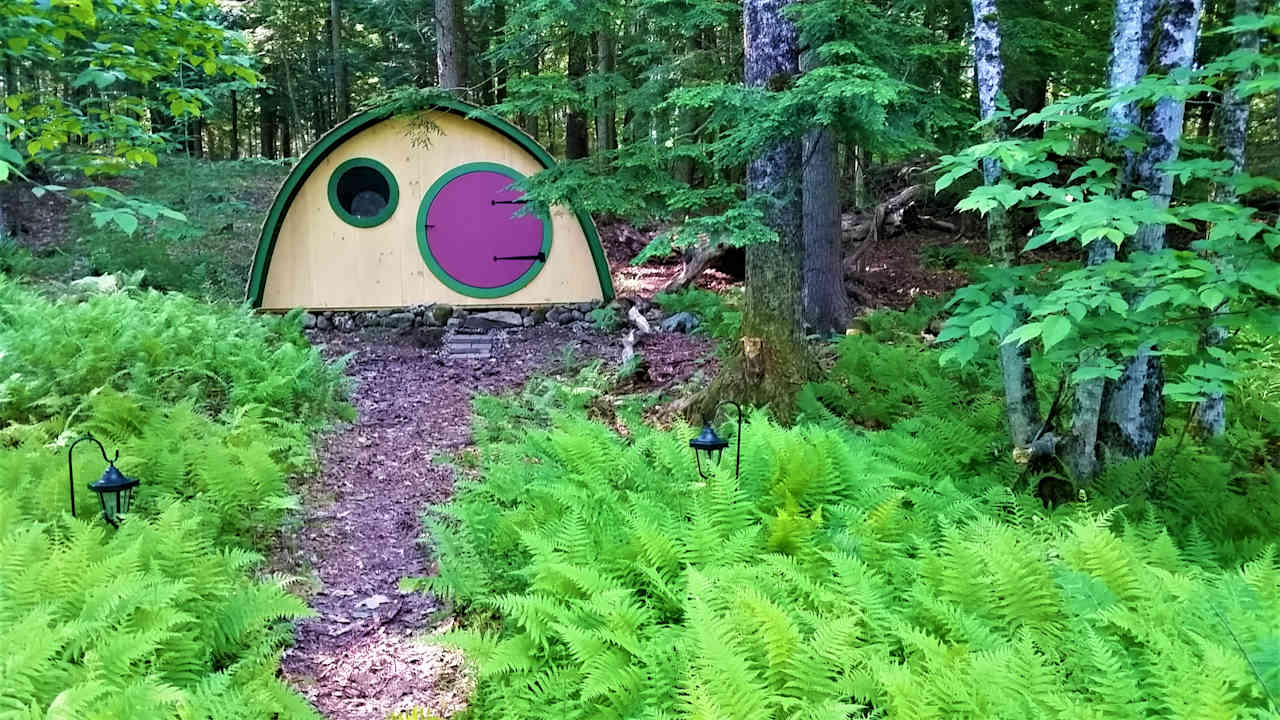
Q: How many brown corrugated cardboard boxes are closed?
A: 0